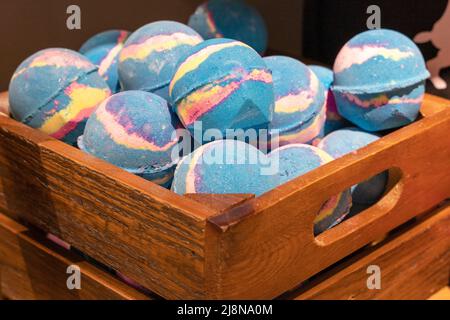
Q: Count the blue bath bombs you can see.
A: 12